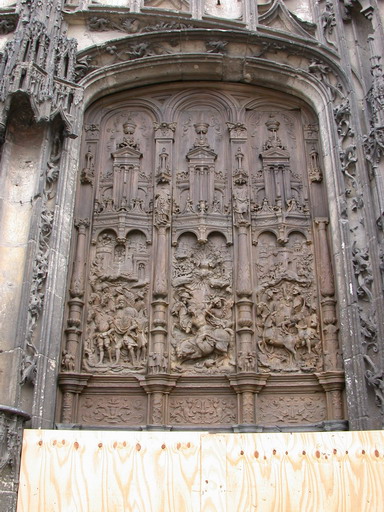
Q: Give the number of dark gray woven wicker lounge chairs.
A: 0